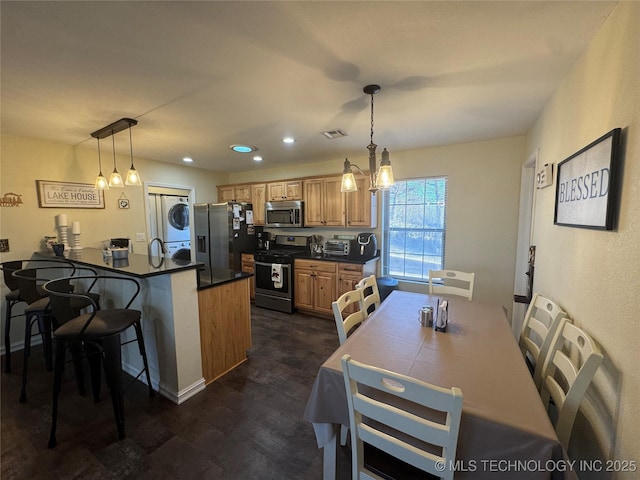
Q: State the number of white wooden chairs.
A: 6